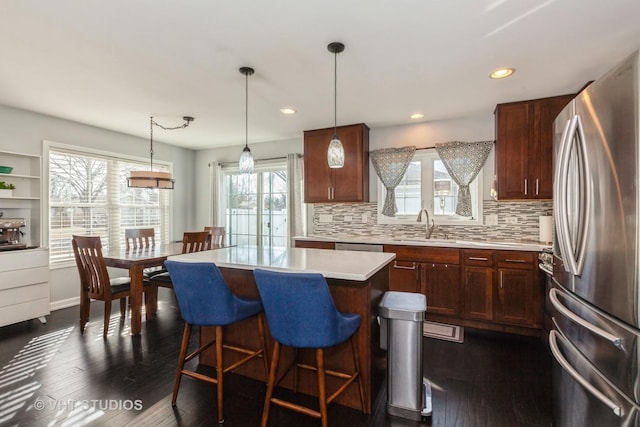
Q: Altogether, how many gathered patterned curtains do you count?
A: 2